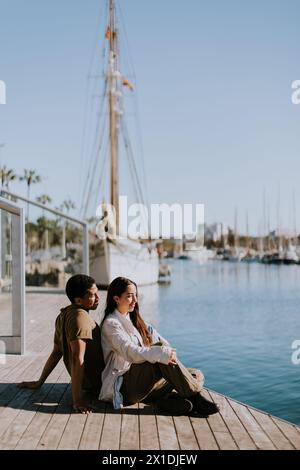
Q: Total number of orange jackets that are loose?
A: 0